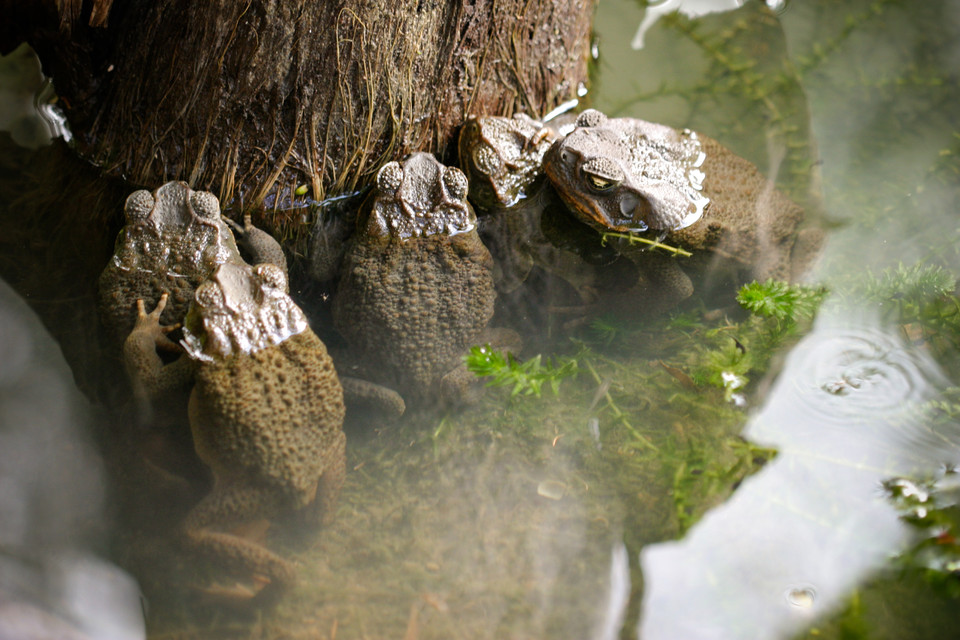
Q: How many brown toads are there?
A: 5